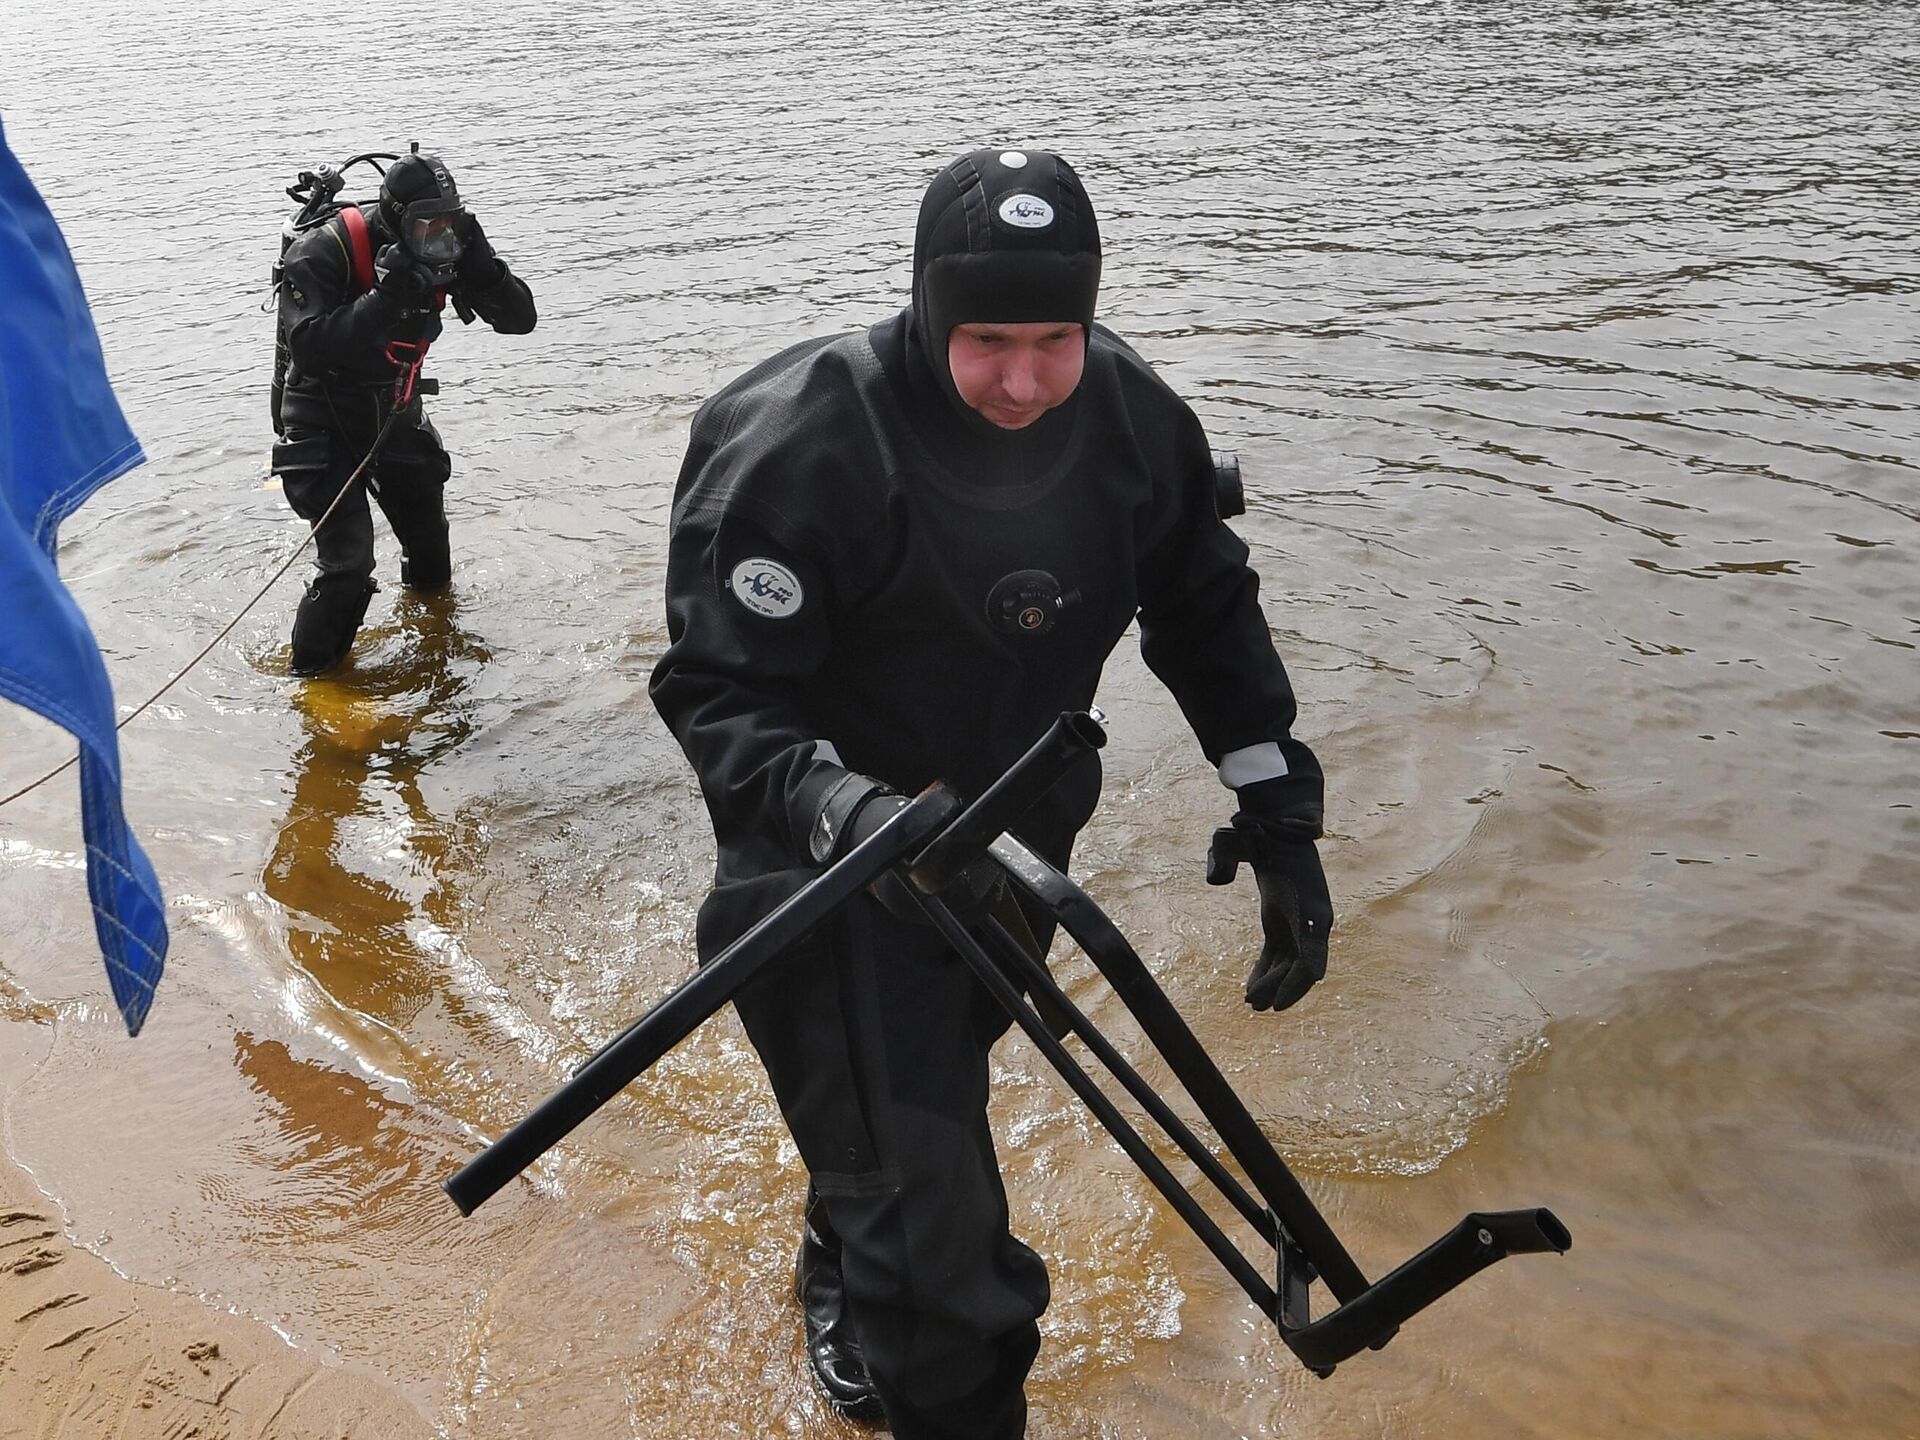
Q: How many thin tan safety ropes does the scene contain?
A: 1